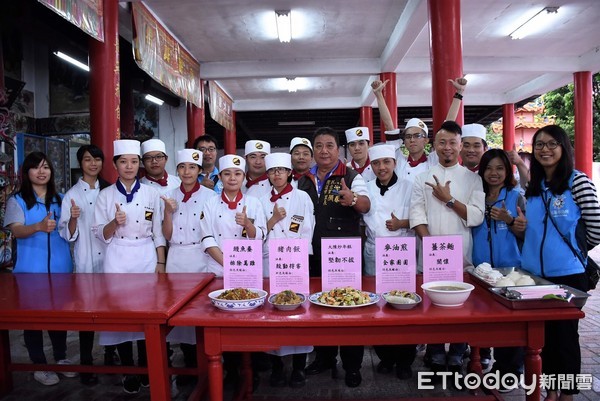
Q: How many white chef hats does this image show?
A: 11